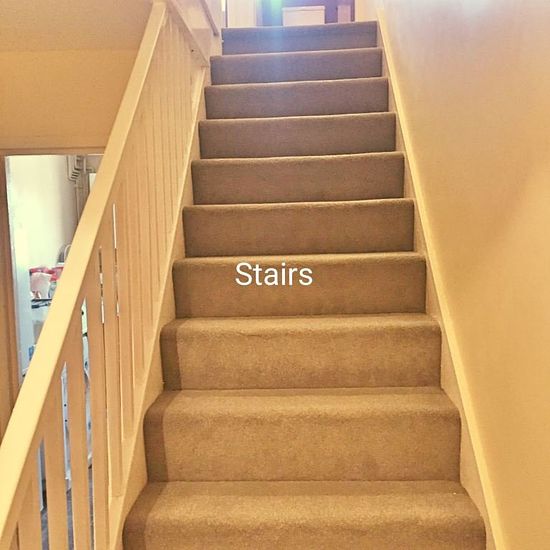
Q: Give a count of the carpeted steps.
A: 10